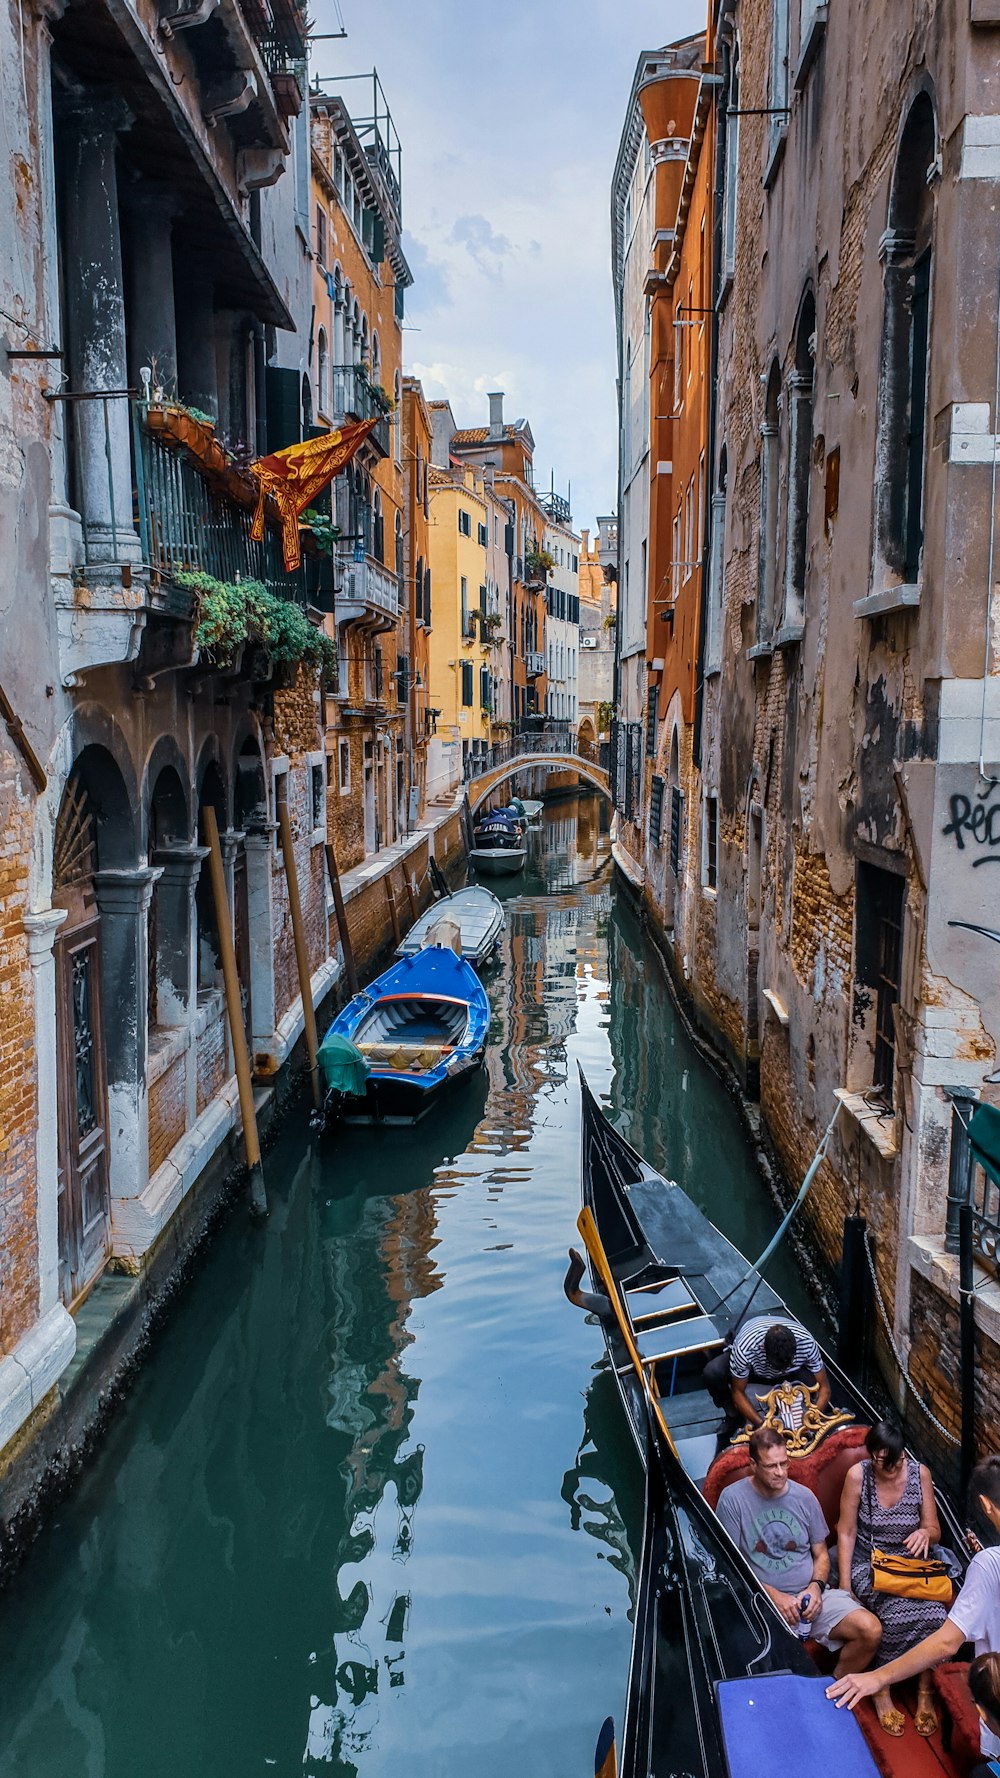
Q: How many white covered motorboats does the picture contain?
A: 1